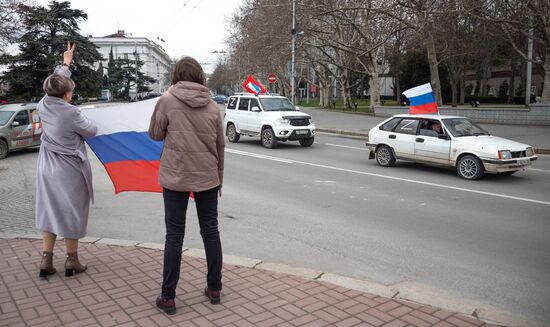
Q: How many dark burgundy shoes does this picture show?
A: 2